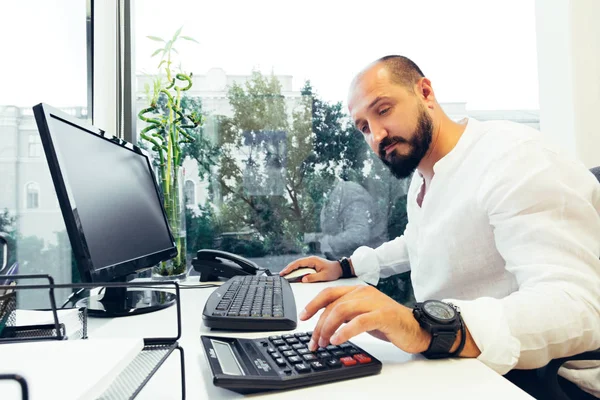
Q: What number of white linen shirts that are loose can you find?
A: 1